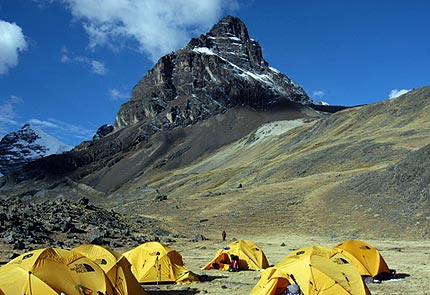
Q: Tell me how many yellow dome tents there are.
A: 6